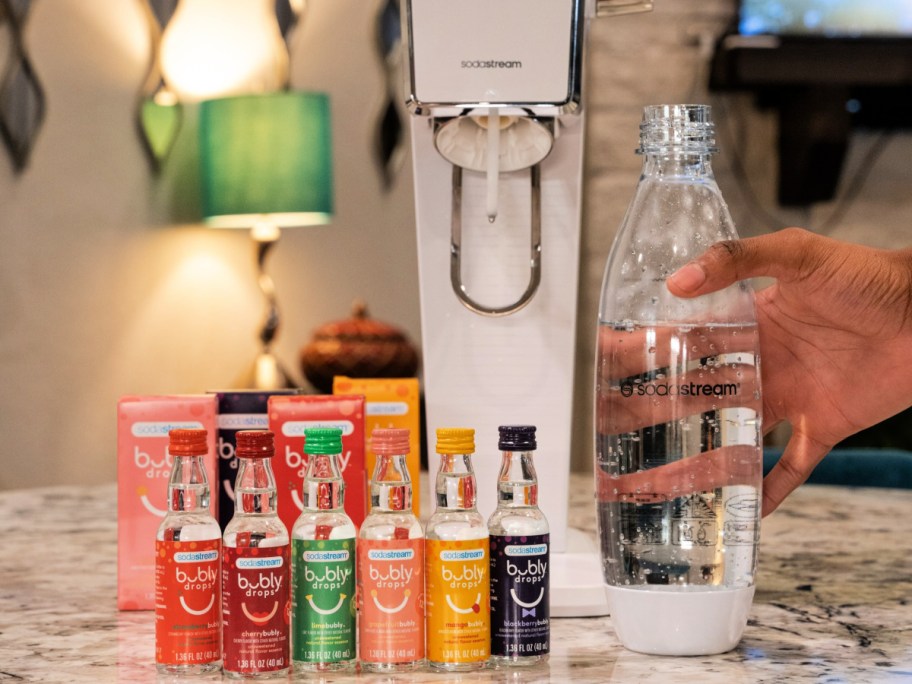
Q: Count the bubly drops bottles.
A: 6